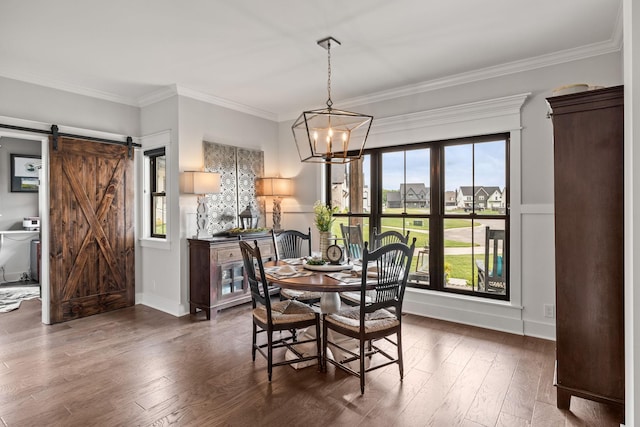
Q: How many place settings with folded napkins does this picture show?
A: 4